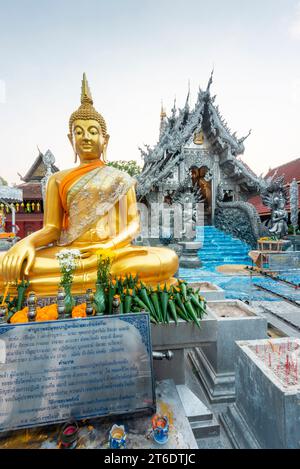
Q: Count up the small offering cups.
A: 3